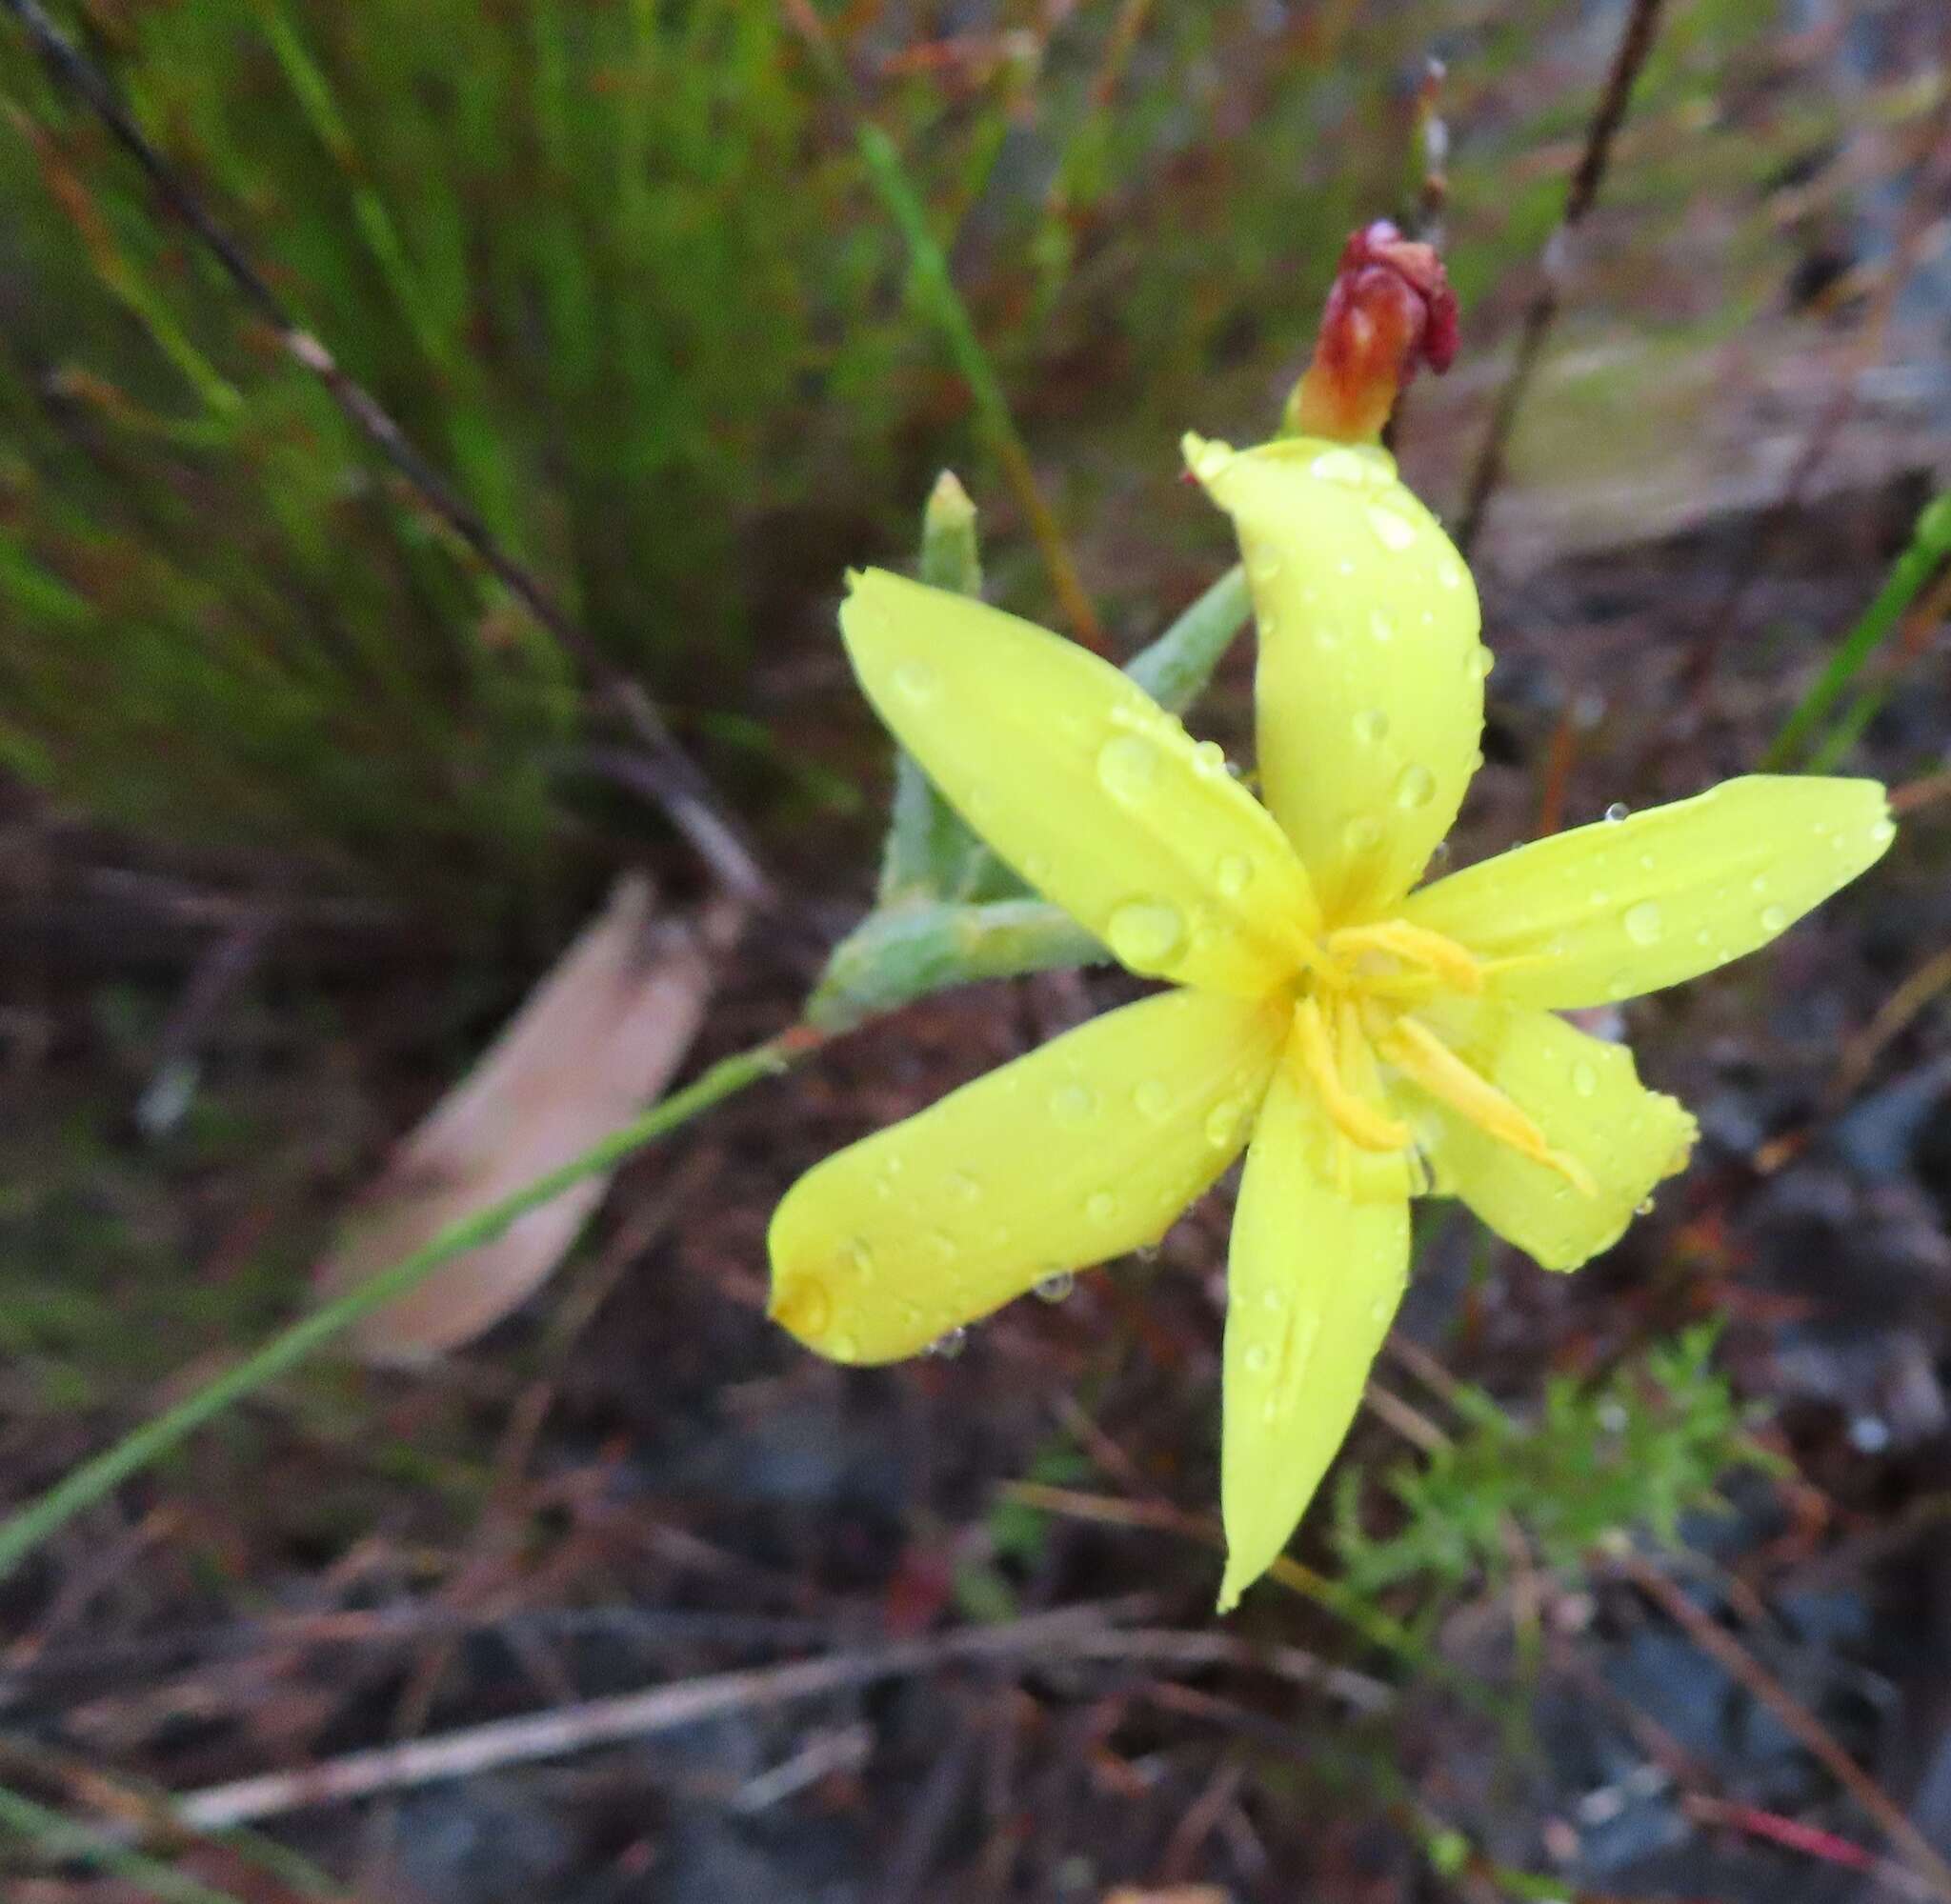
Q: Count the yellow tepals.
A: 6